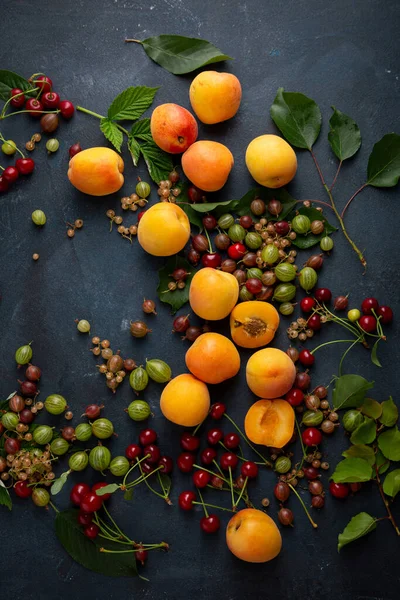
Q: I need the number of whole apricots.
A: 11